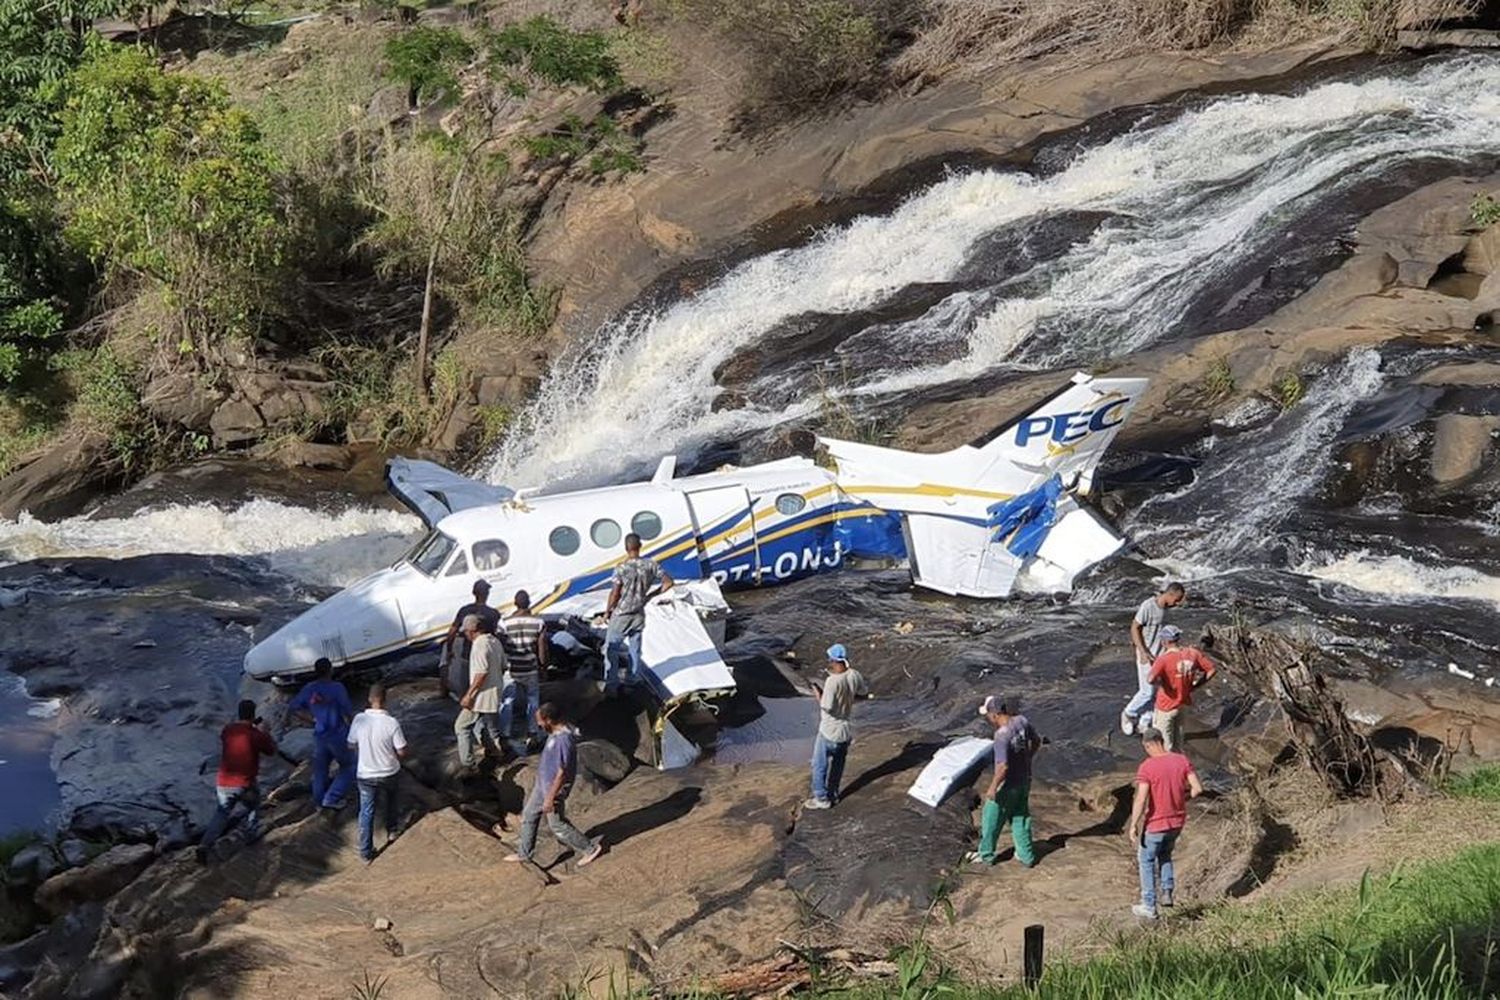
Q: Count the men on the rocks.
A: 13